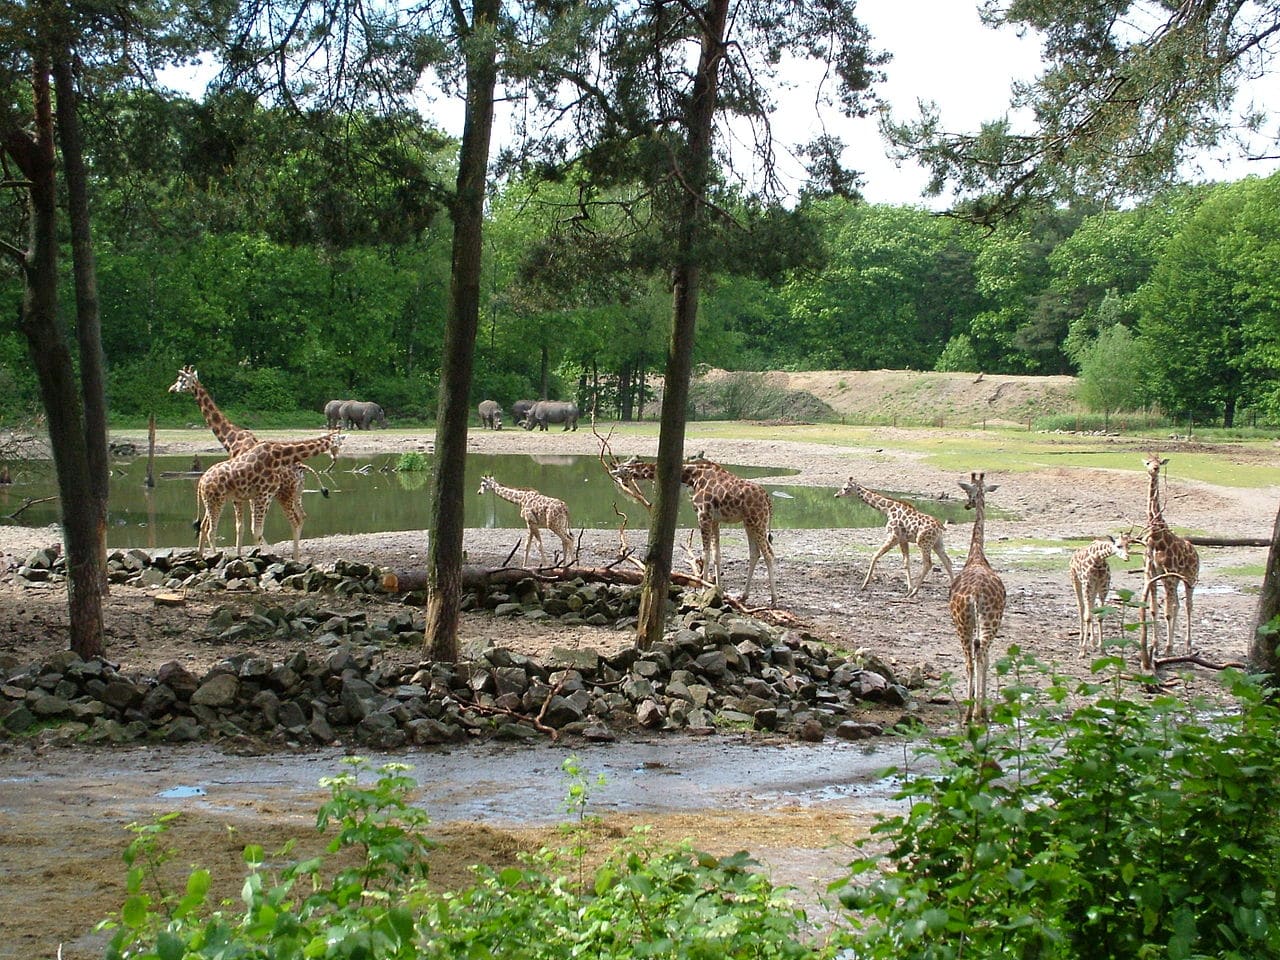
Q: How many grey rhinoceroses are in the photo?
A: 5